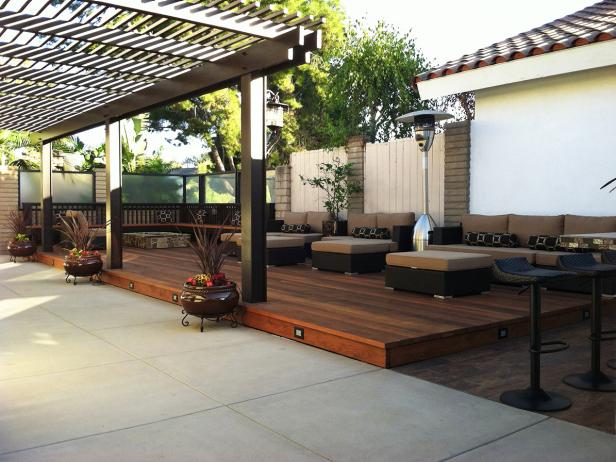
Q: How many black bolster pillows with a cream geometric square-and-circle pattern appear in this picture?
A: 4